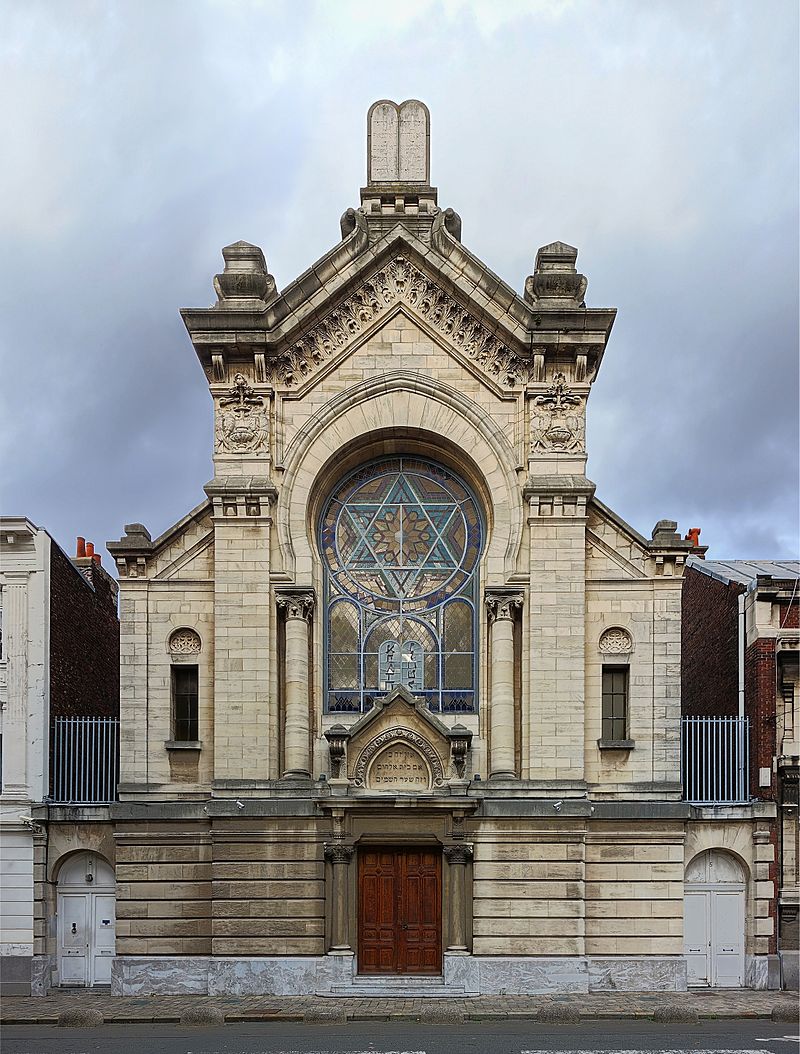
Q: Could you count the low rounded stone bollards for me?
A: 7